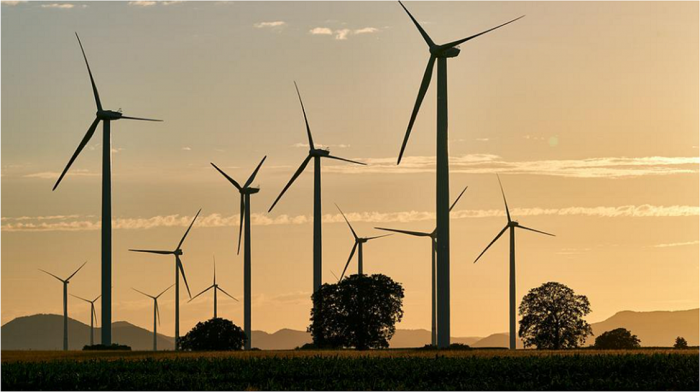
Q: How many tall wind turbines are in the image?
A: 12